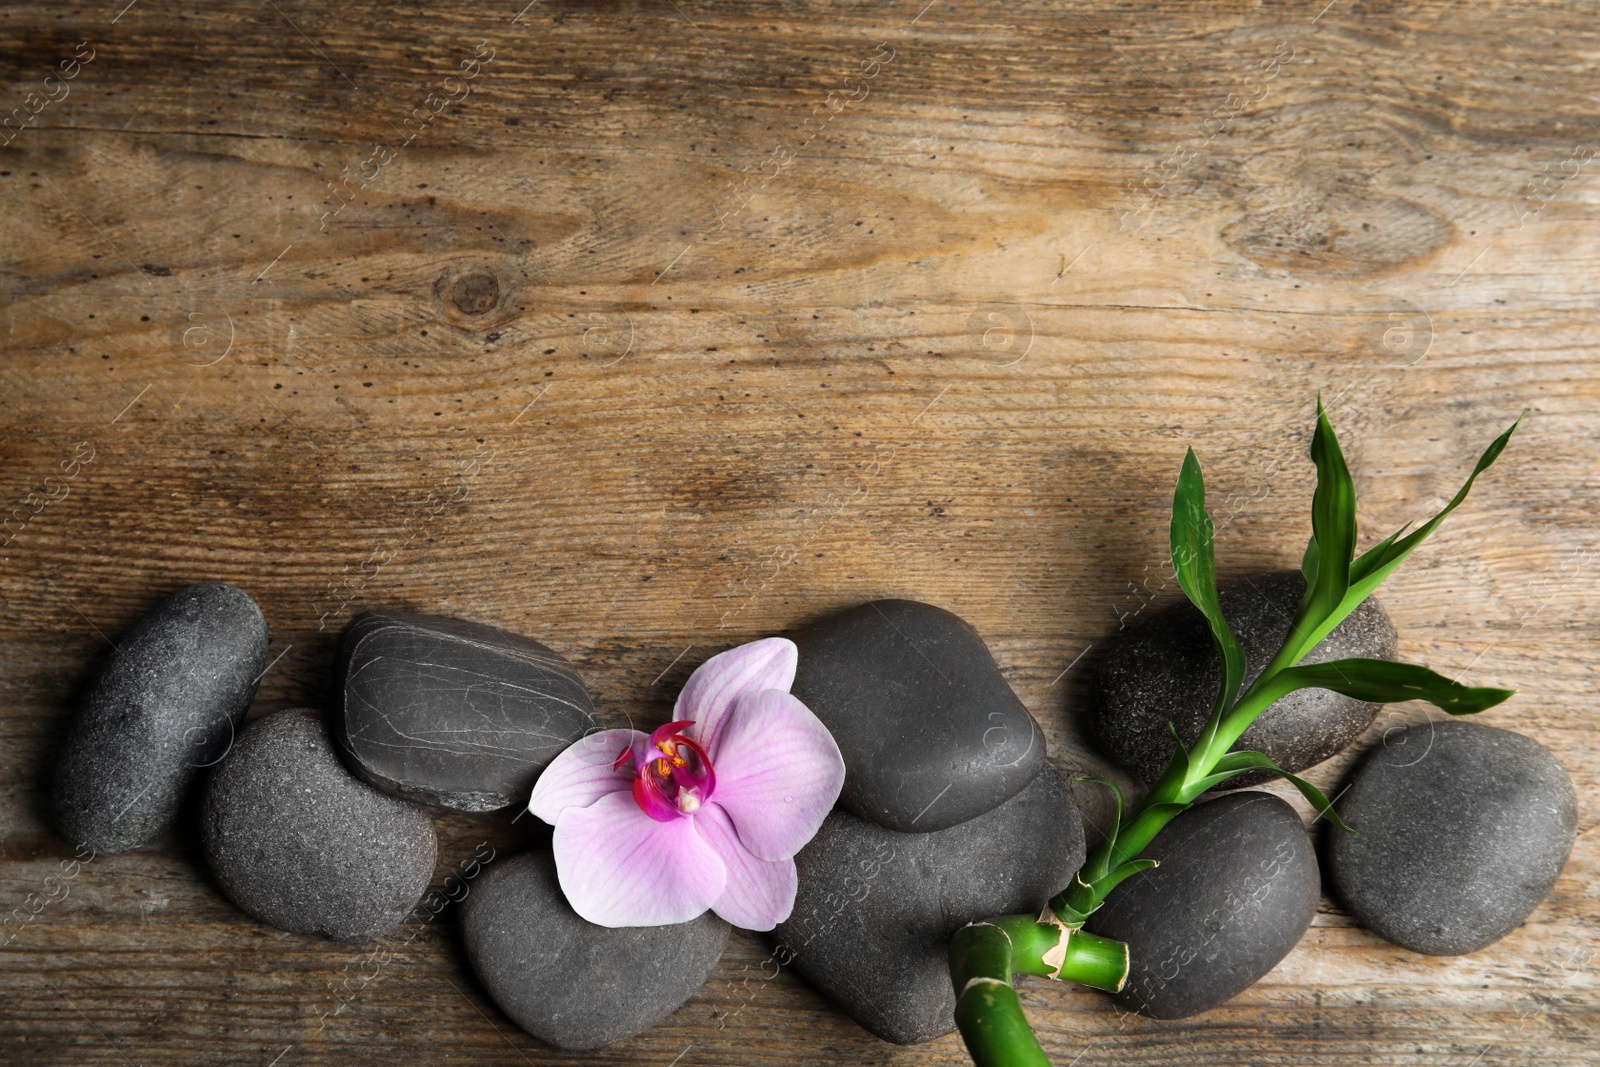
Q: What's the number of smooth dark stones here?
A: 9